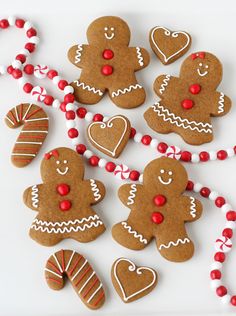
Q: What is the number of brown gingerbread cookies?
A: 9